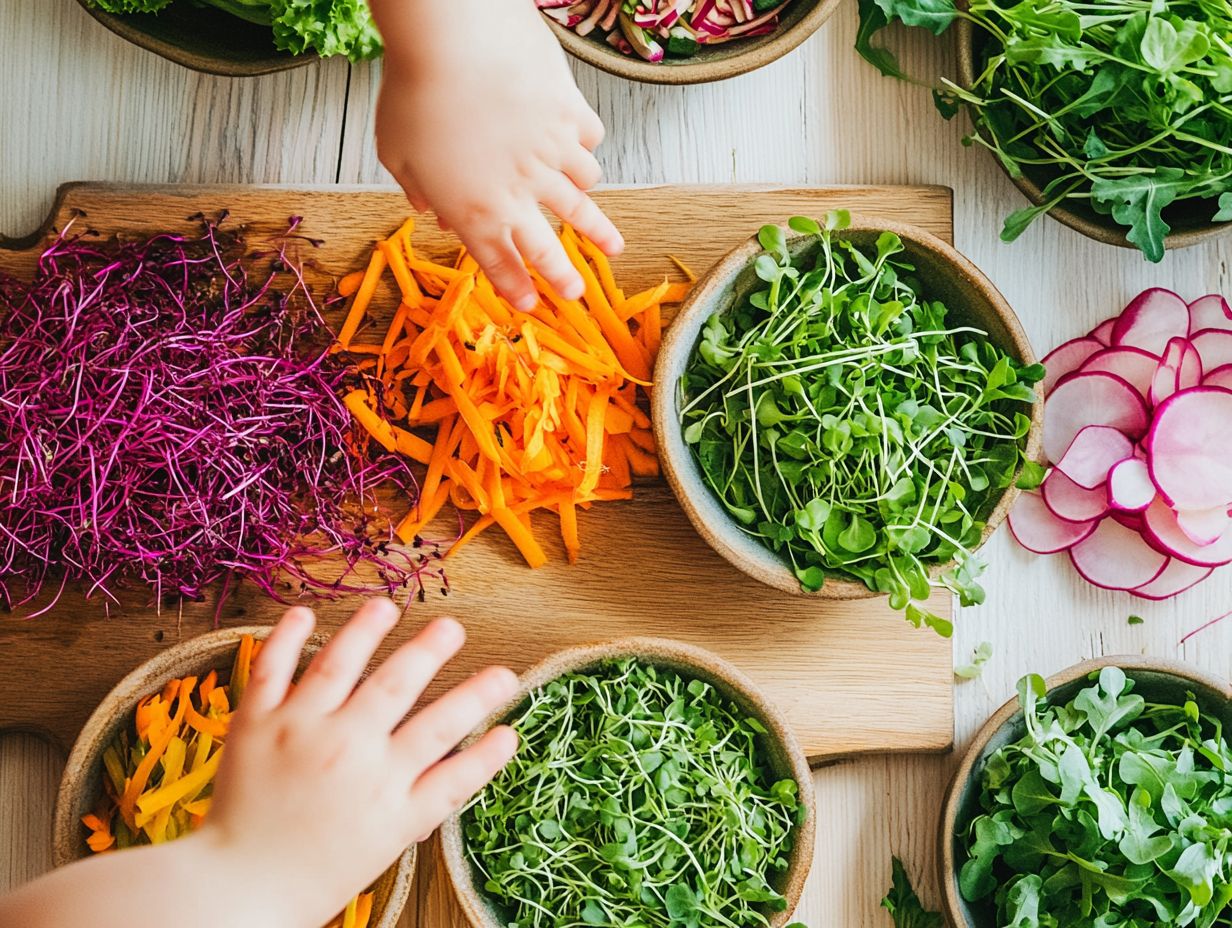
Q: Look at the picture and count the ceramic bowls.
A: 7